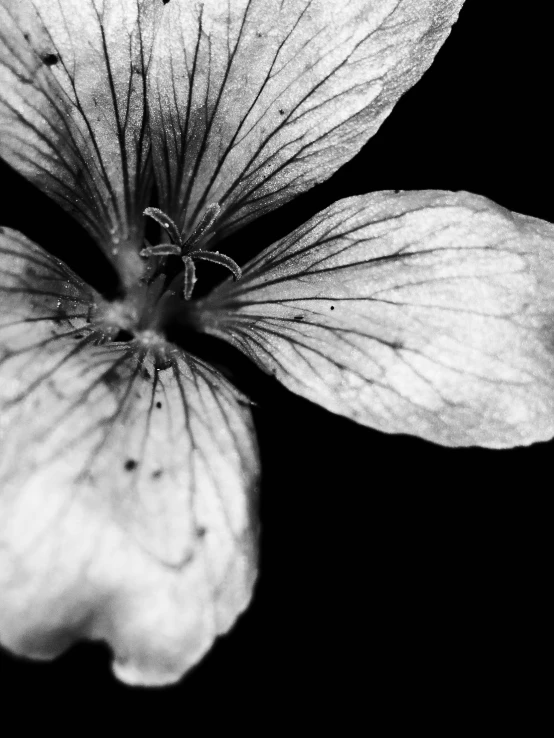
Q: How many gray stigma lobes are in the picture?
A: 5